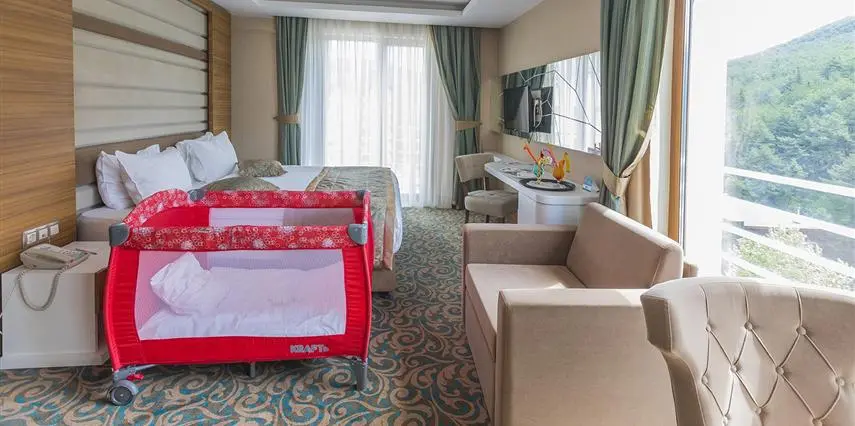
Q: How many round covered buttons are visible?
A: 10